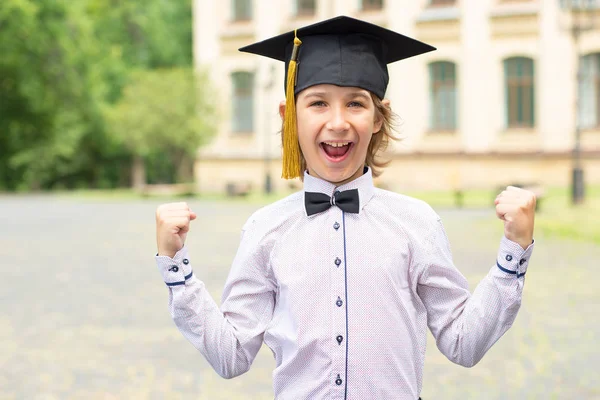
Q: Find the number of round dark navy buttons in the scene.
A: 9